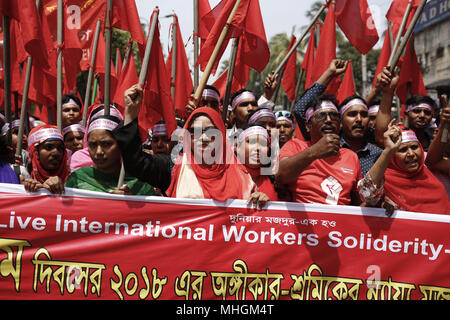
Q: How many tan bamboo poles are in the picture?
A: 1